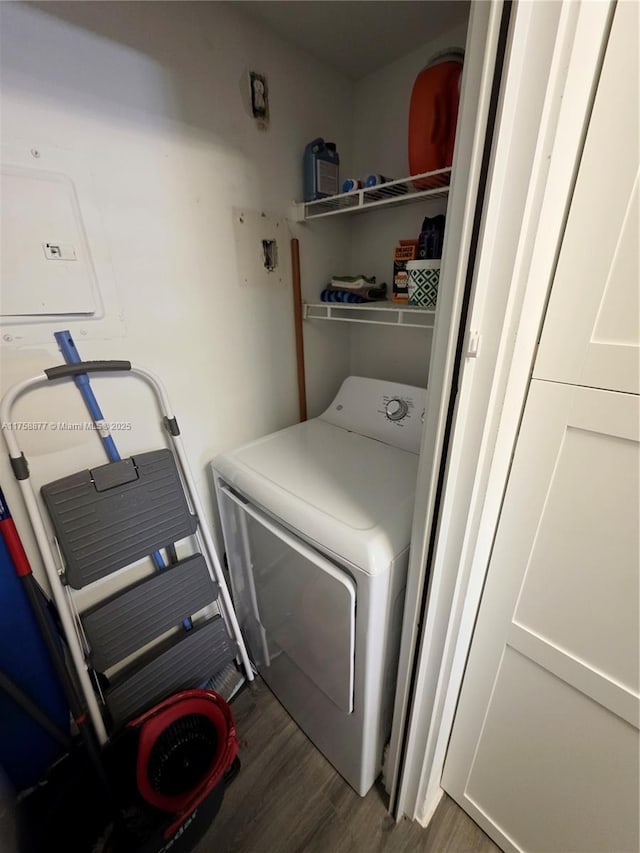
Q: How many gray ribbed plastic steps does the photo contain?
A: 3